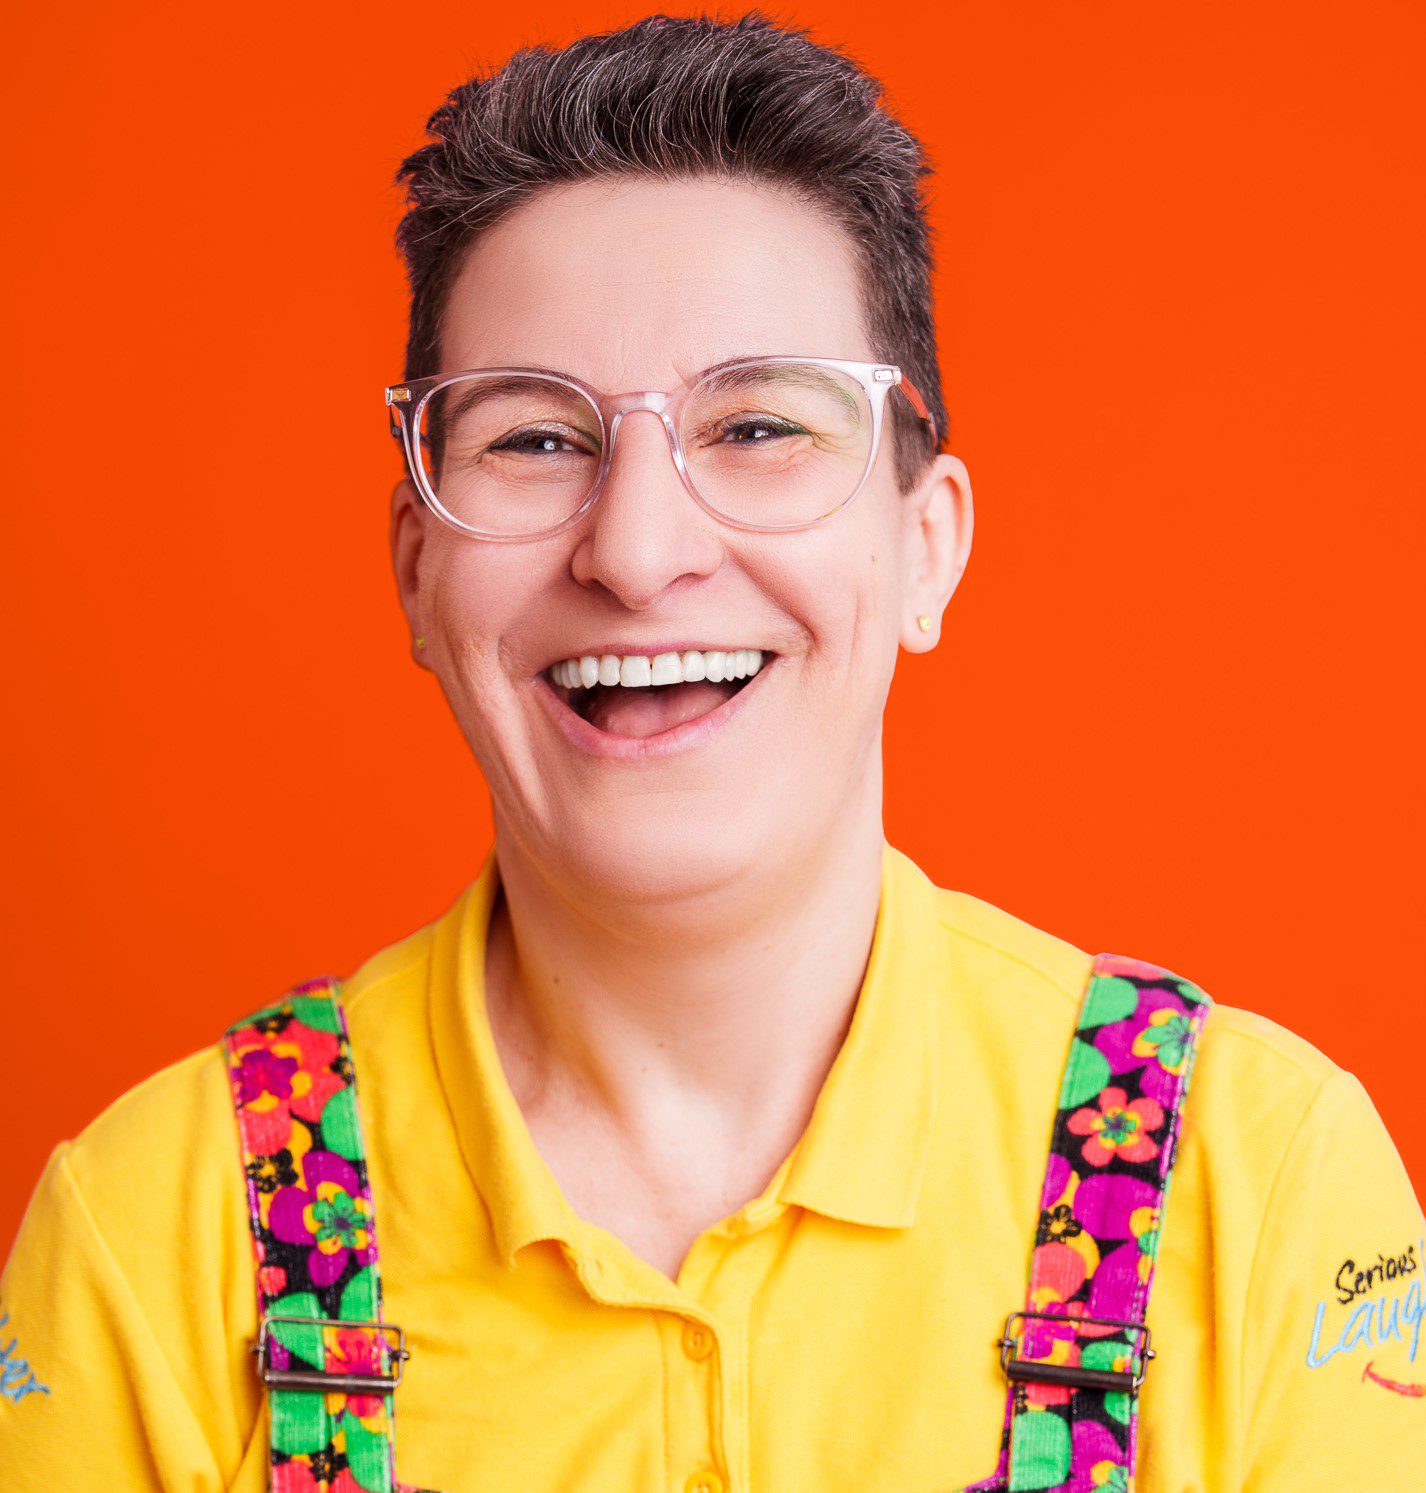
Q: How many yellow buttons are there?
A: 2